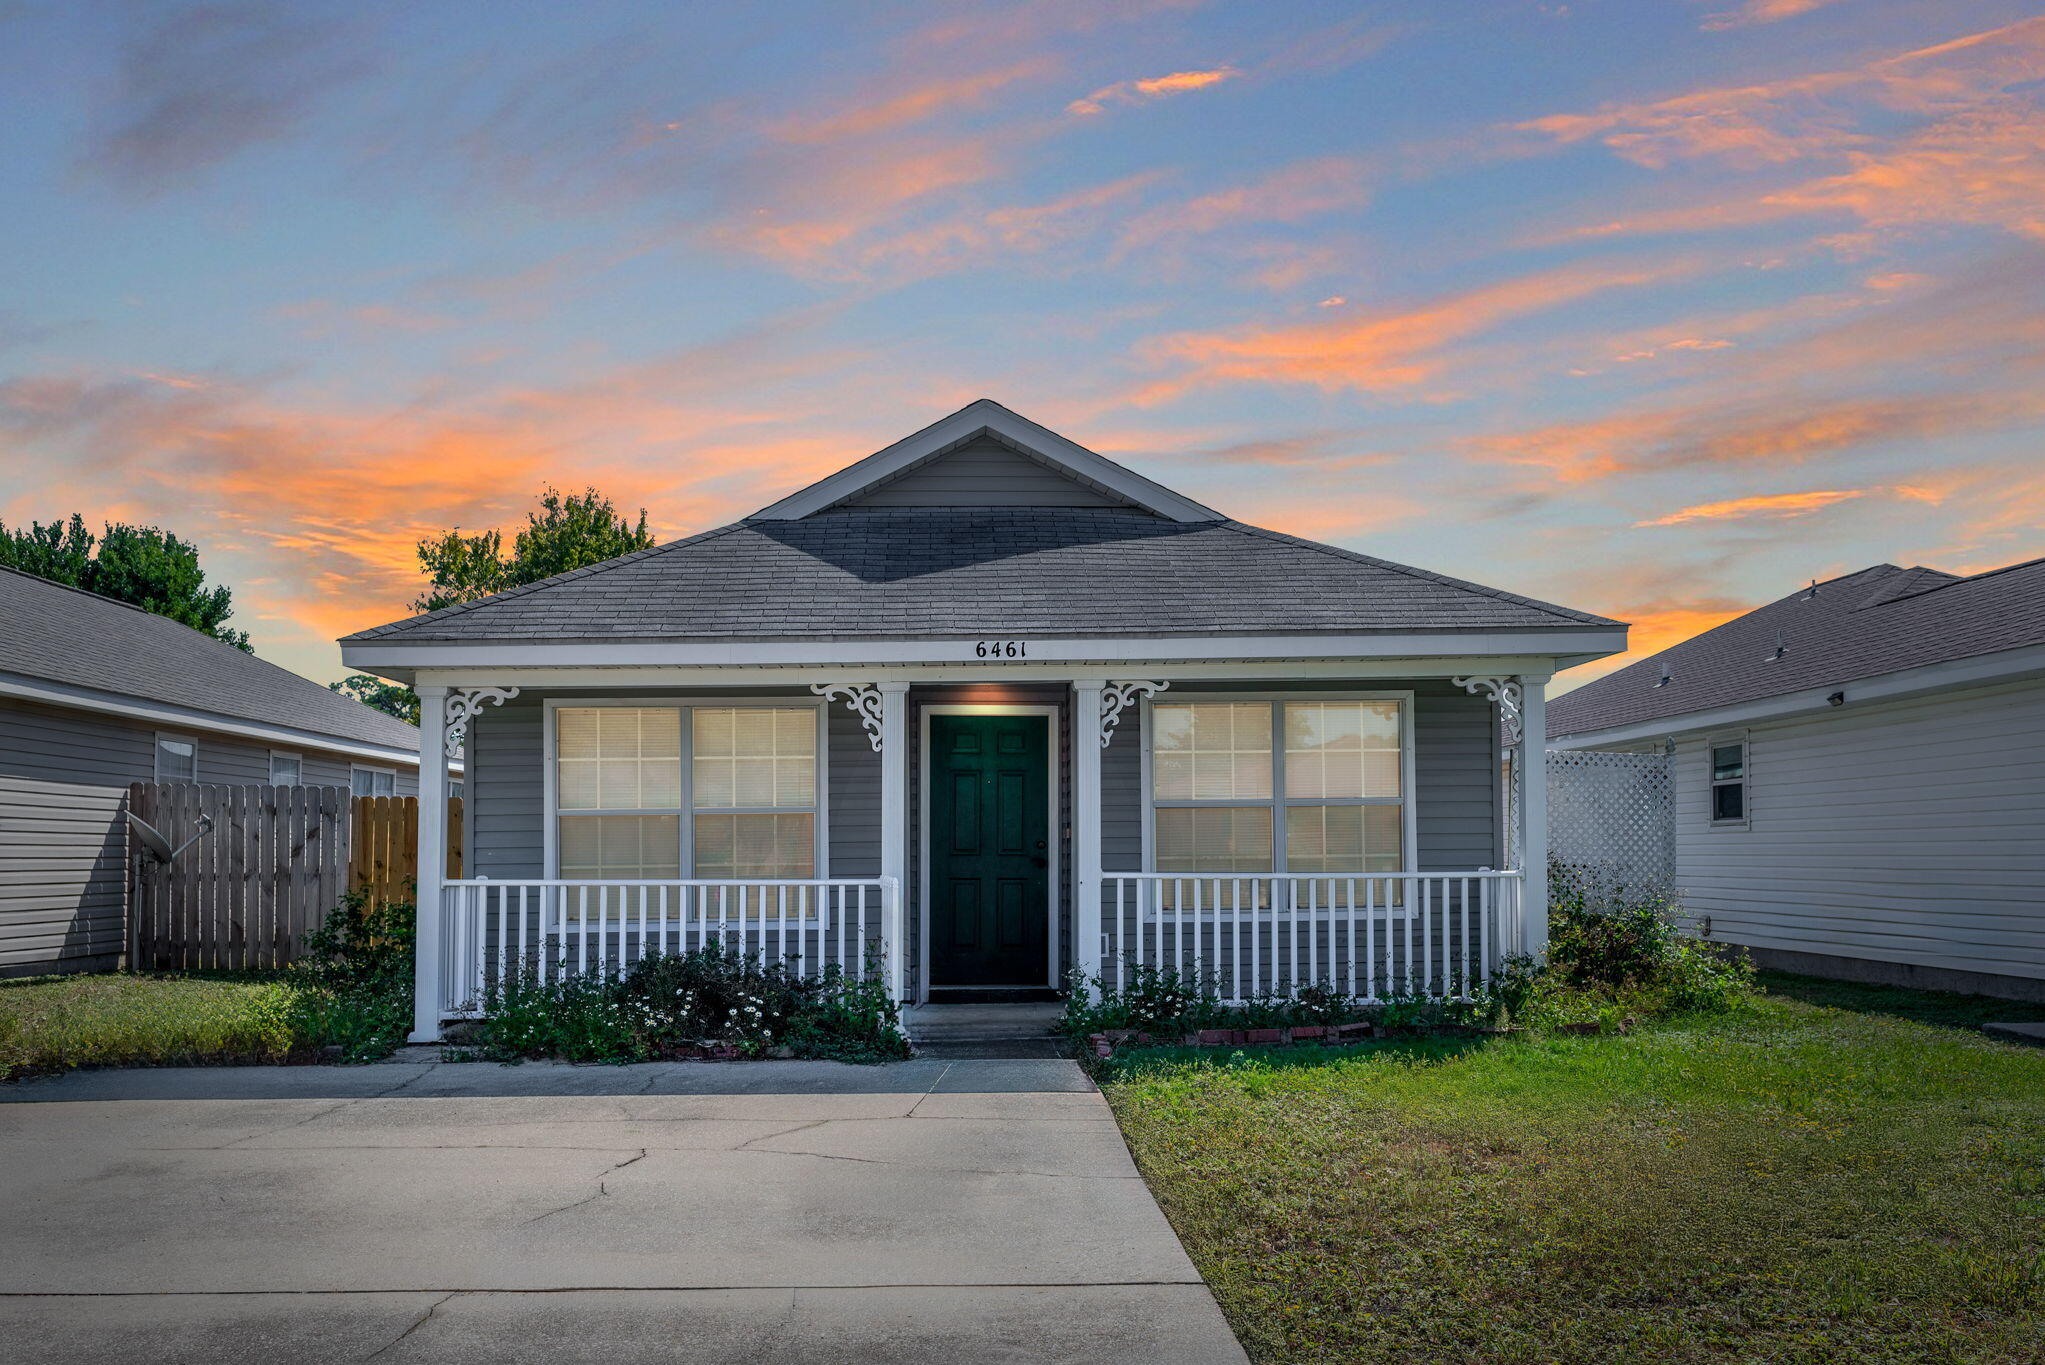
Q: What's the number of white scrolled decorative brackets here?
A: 4